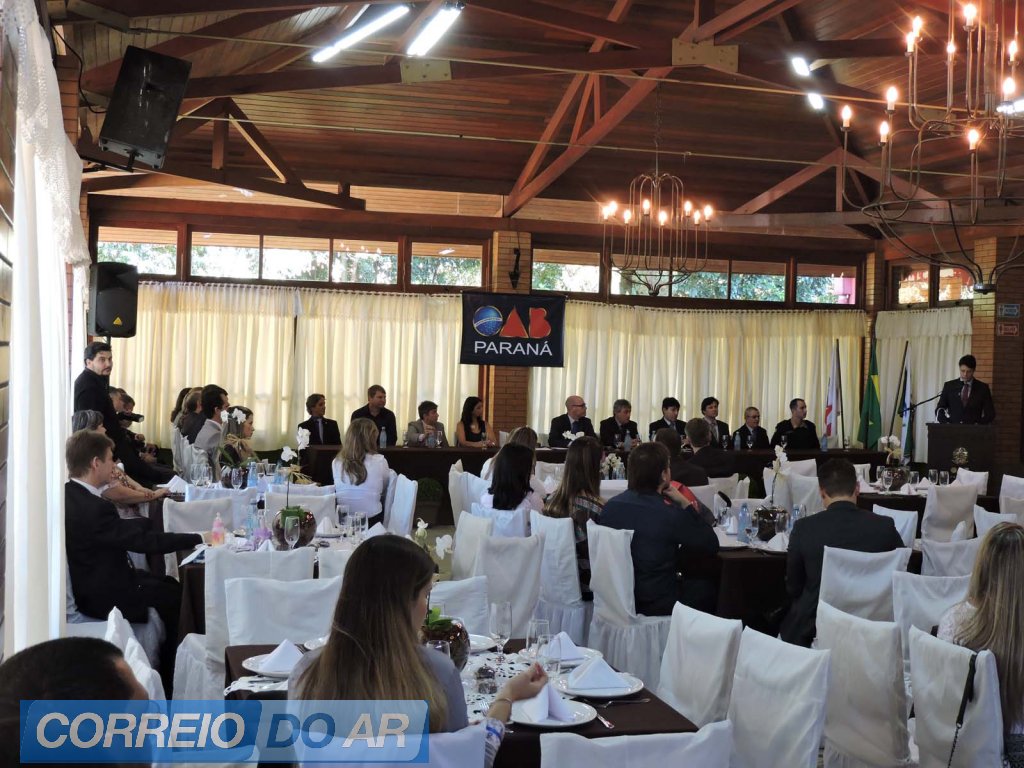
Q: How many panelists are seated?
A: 10